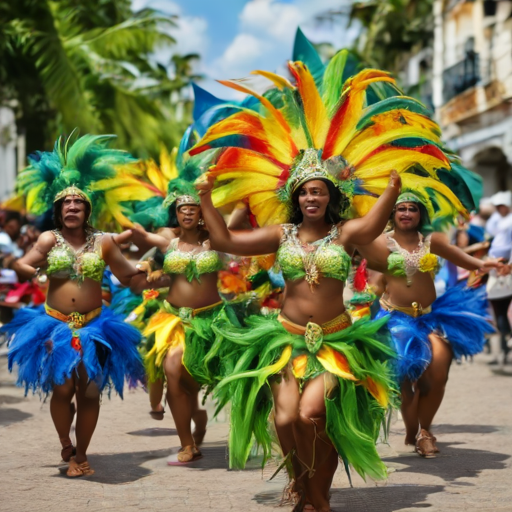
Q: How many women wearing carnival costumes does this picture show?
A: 4